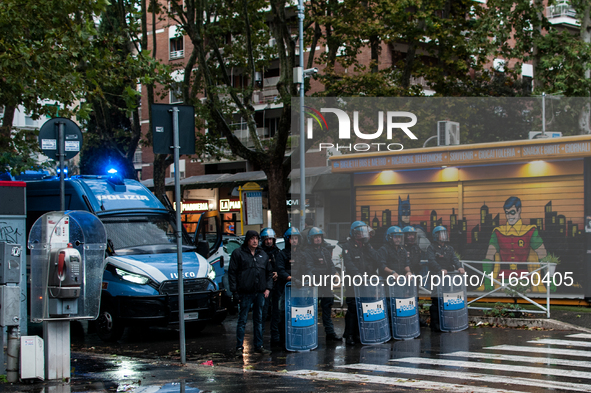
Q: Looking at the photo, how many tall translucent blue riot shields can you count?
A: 4